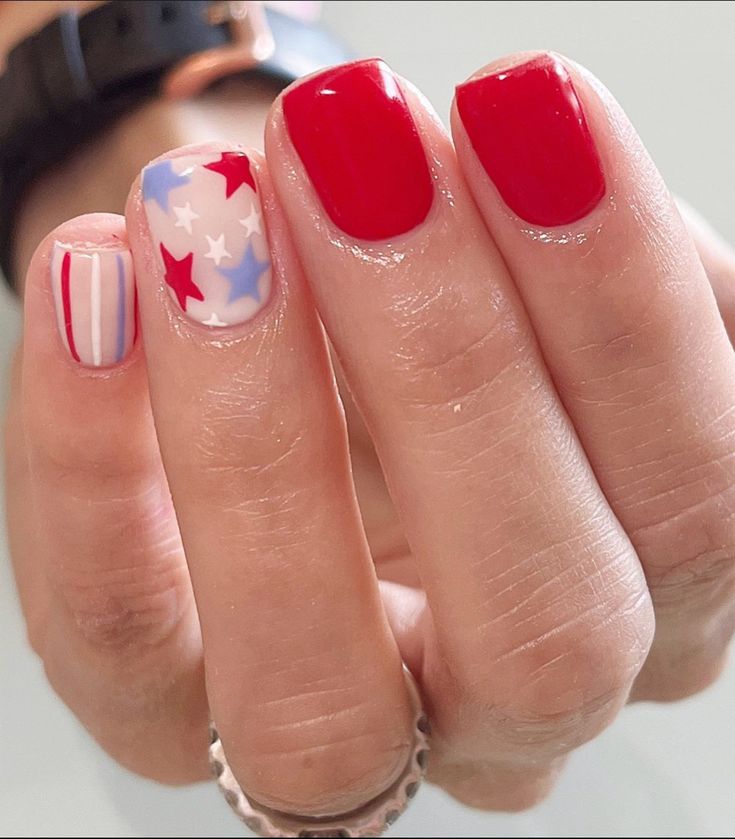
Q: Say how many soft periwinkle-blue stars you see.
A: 2